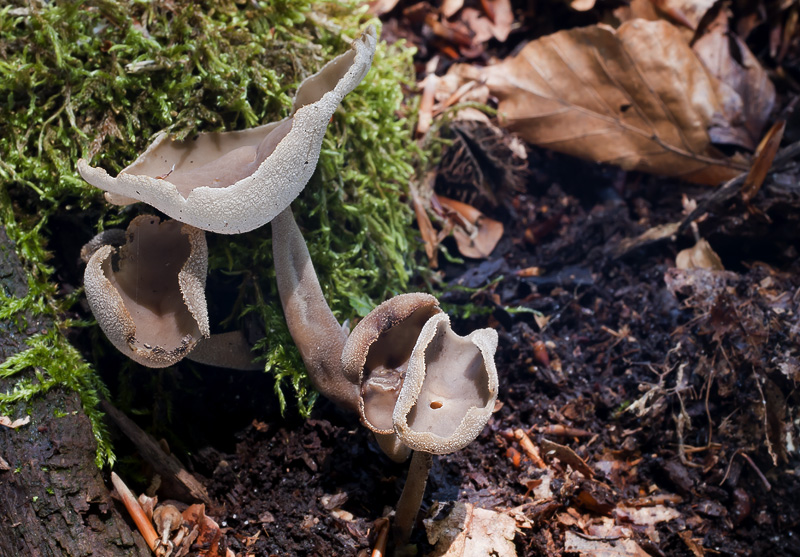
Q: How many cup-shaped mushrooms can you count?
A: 4